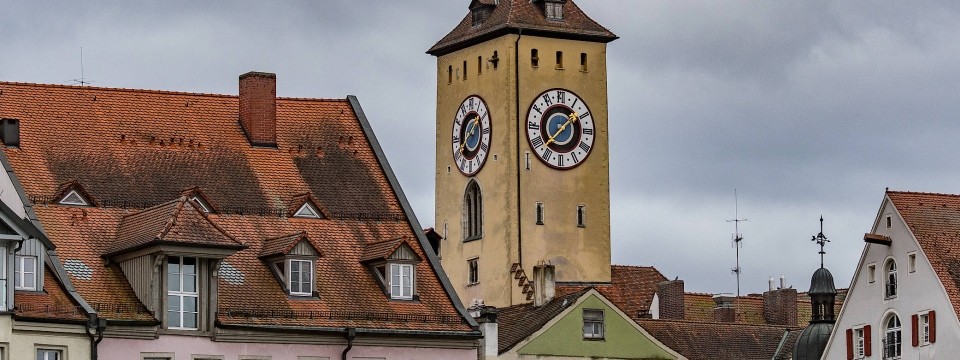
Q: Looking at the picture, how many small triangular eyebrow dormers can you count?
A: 3